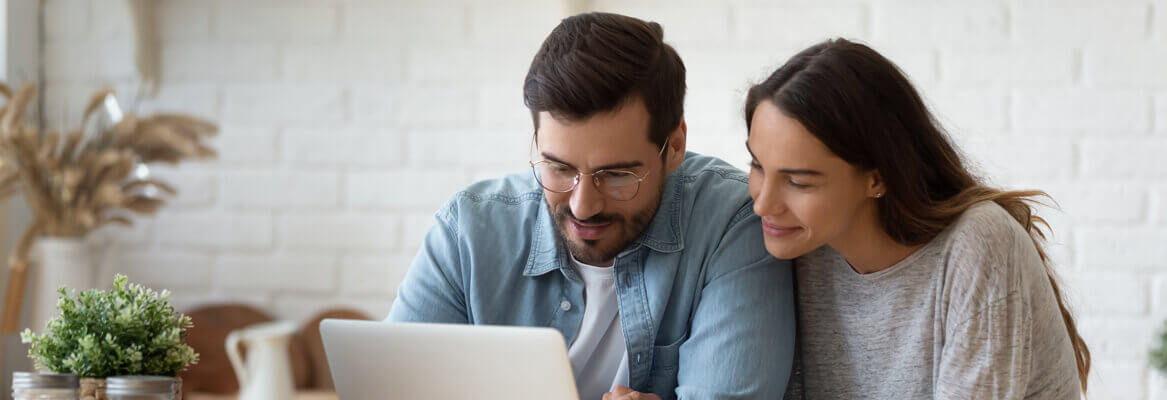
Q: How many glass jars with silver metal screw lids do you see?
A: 2